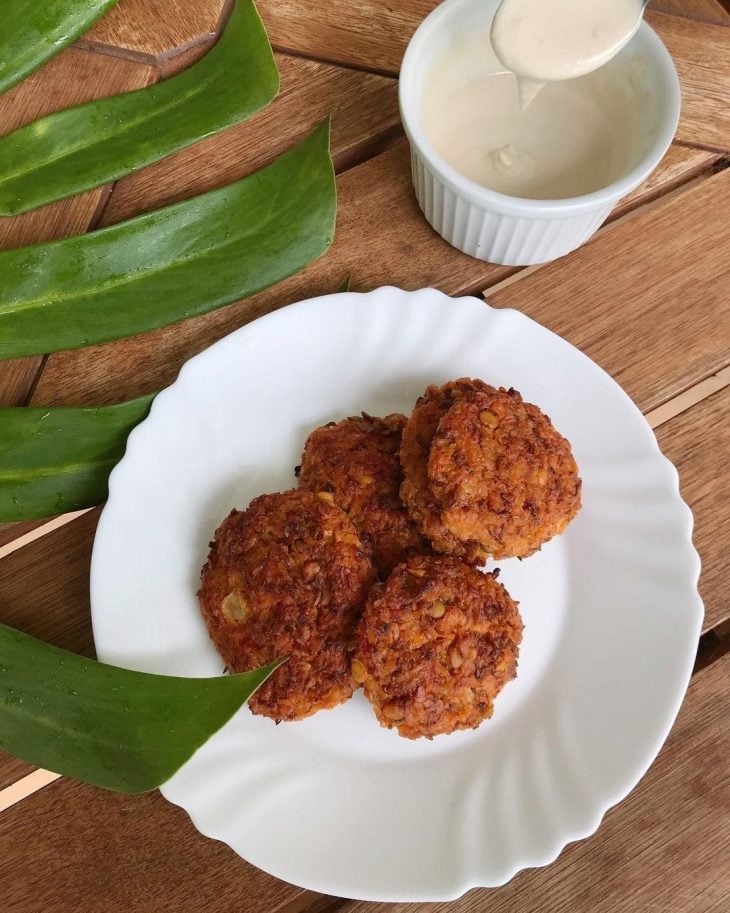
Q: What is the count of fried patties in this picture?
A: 4